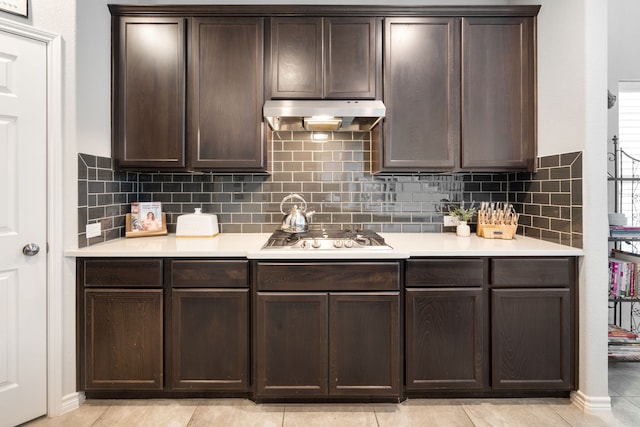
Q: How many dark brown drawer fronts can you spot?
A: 5